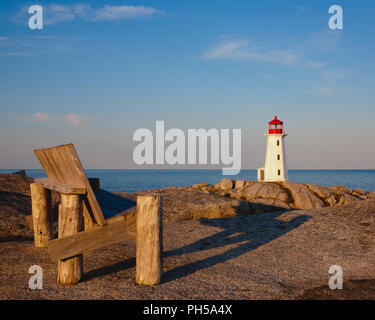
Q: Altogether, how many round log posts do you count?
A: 3